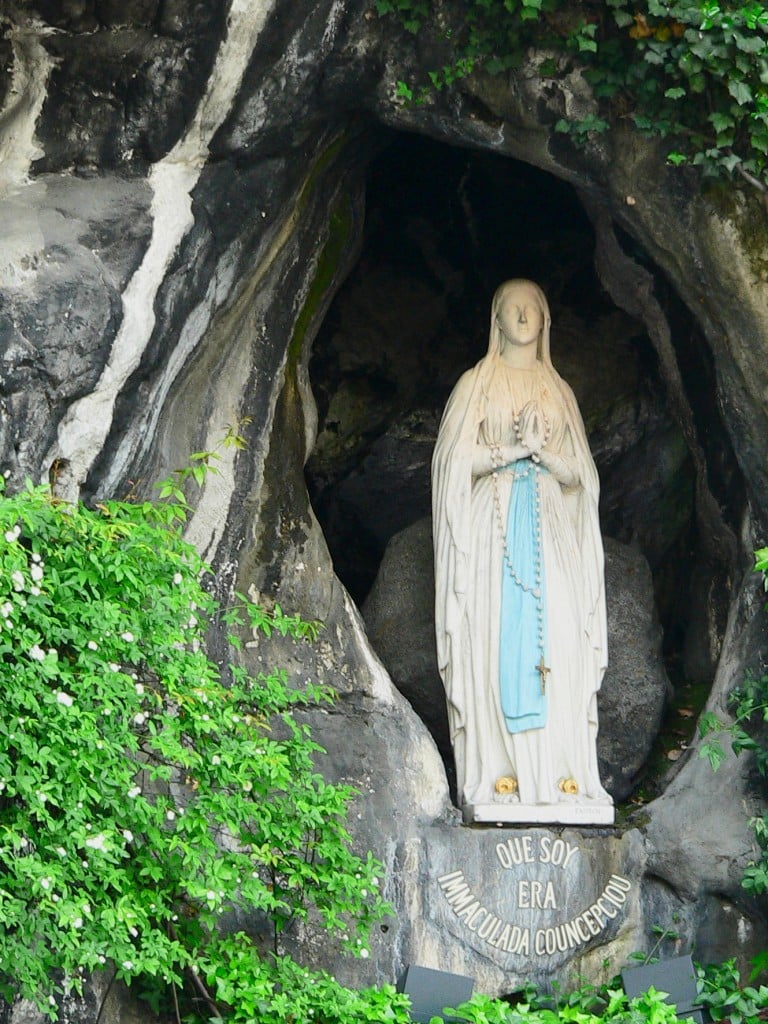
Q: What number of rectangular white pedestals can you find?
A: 1